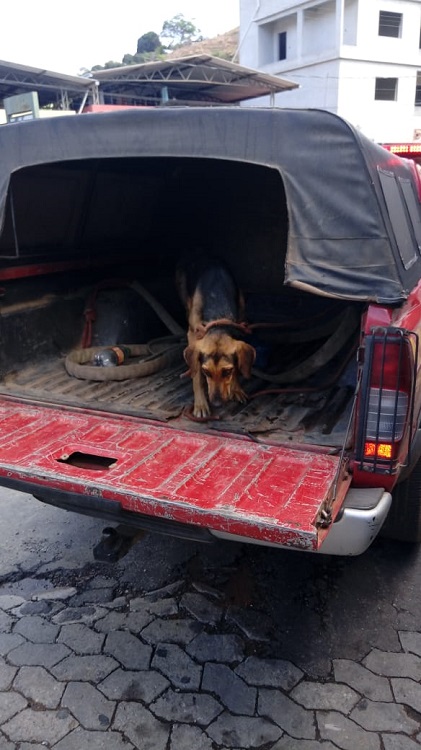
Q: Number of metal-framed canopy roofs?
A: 2